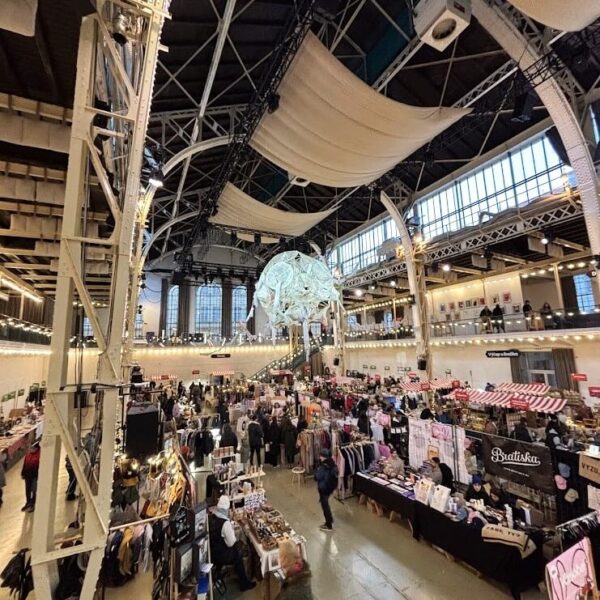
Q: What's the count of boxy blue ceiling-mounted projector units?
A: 0